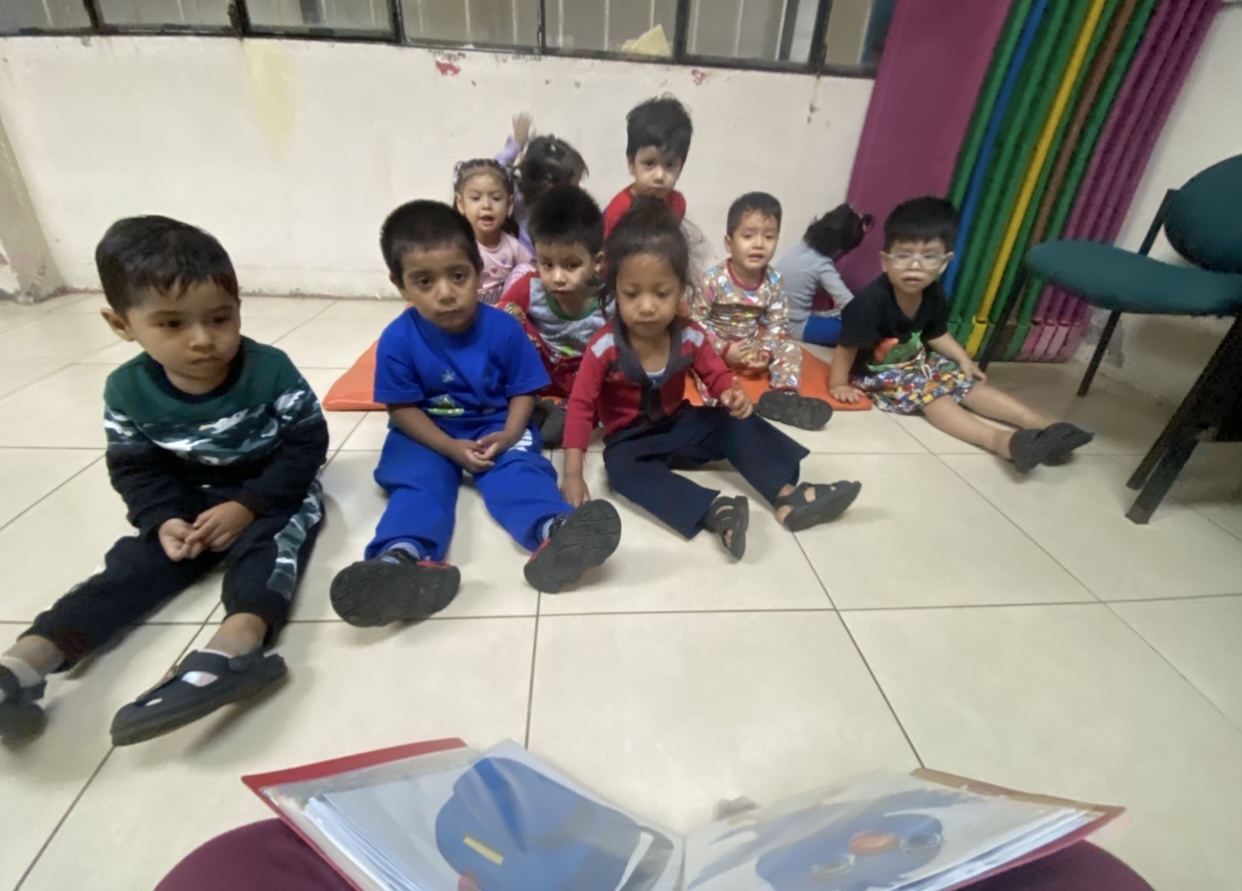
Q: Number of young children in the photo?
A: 10